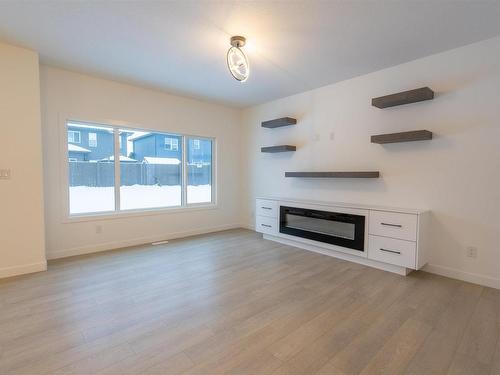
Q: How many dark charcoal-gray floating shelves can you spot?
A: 5